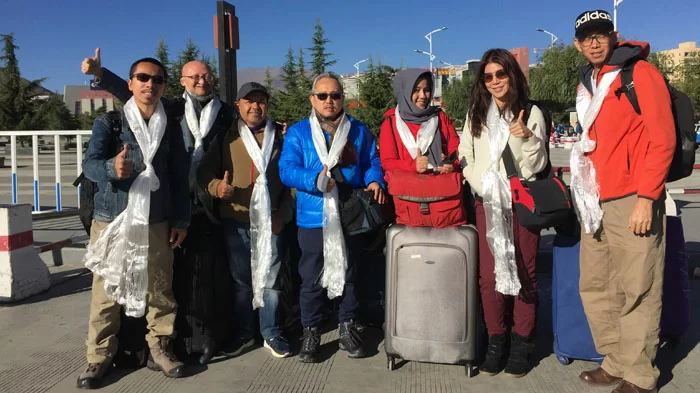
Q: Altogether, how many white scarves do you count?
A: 7